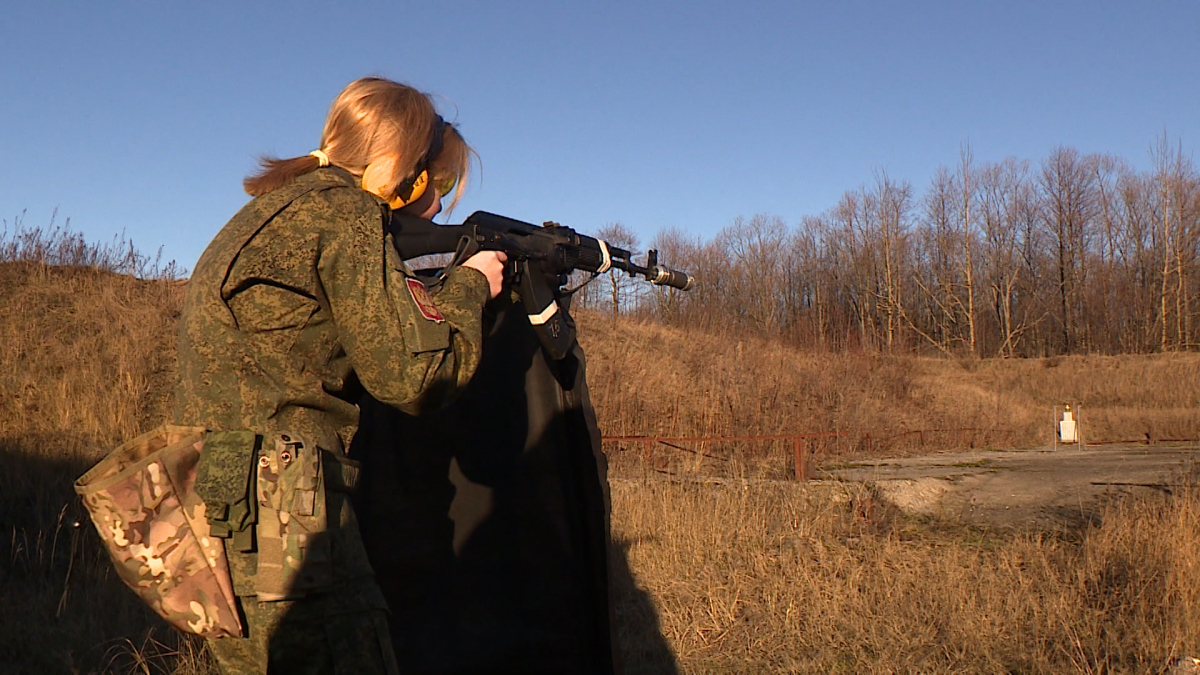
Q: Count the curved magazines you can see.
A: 1